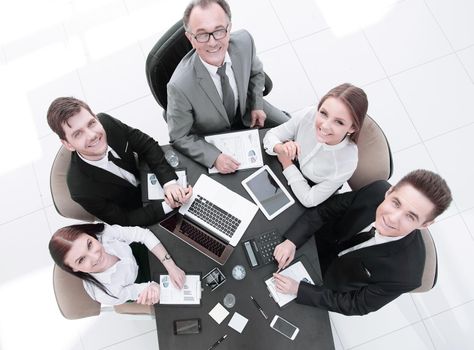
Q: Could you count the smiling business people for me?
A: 5